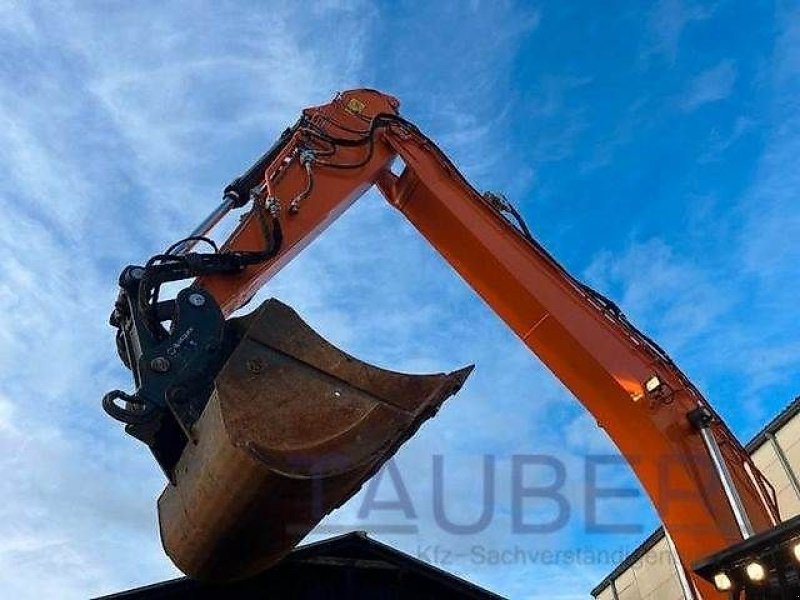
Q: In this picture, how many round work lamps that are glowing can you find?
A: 3